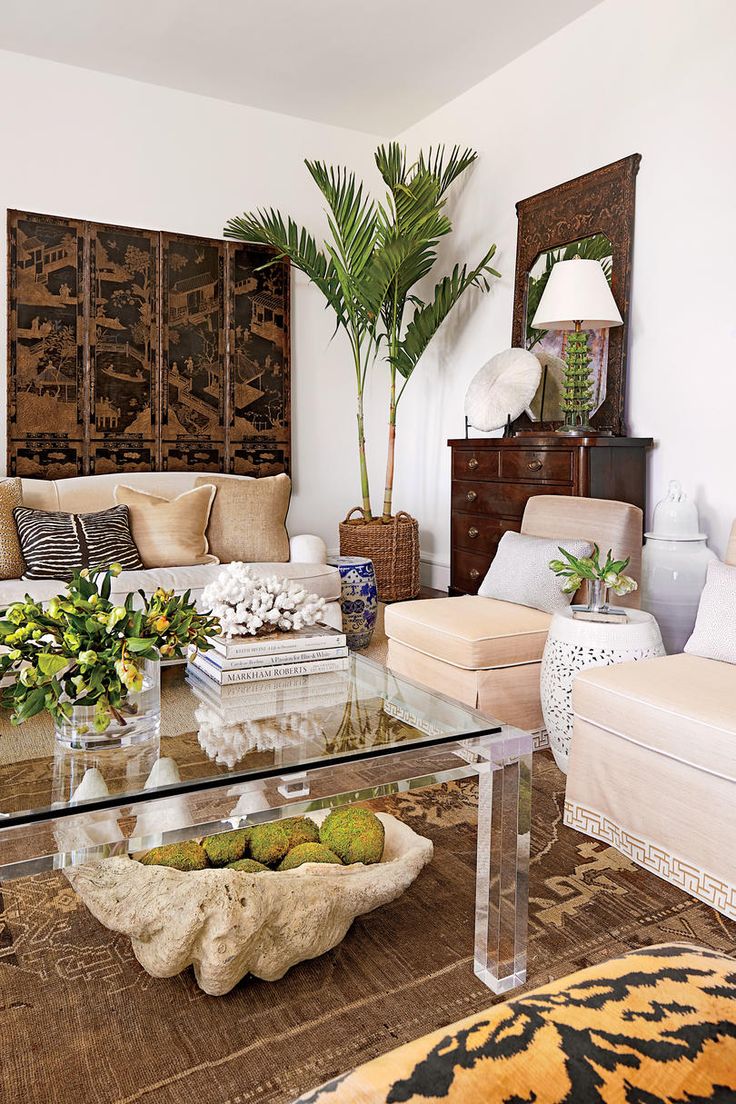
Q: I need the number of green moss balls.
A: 7